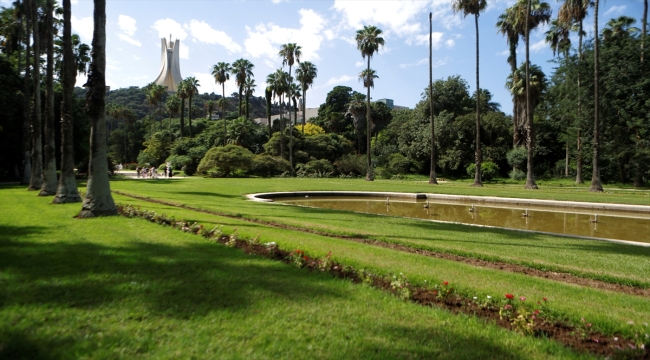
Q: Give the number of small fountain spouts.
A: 5